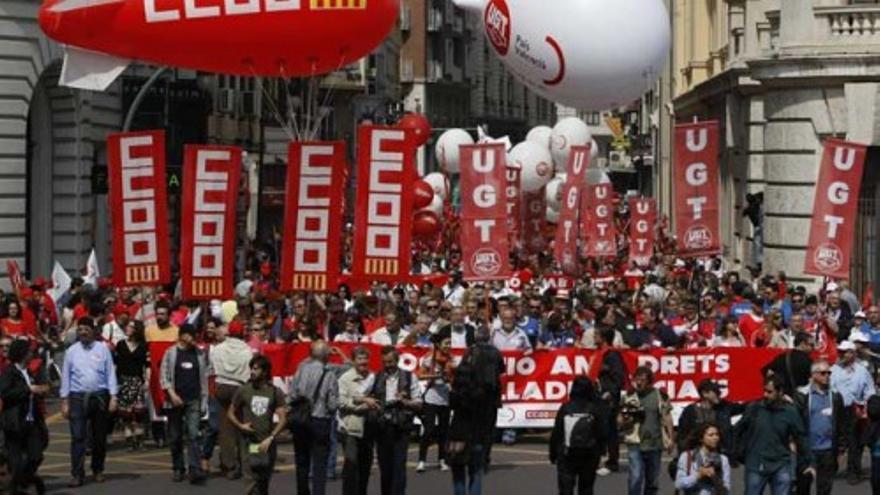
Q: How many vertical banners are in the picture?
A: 12